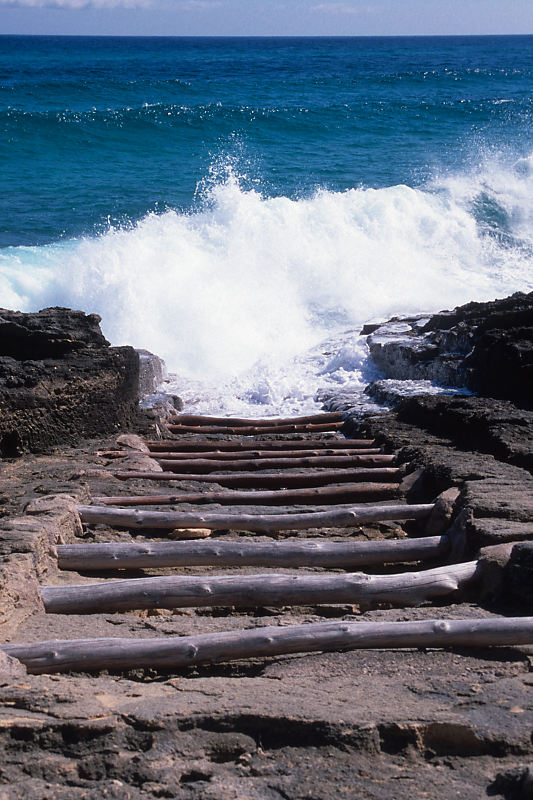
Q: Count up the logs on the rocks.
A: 11